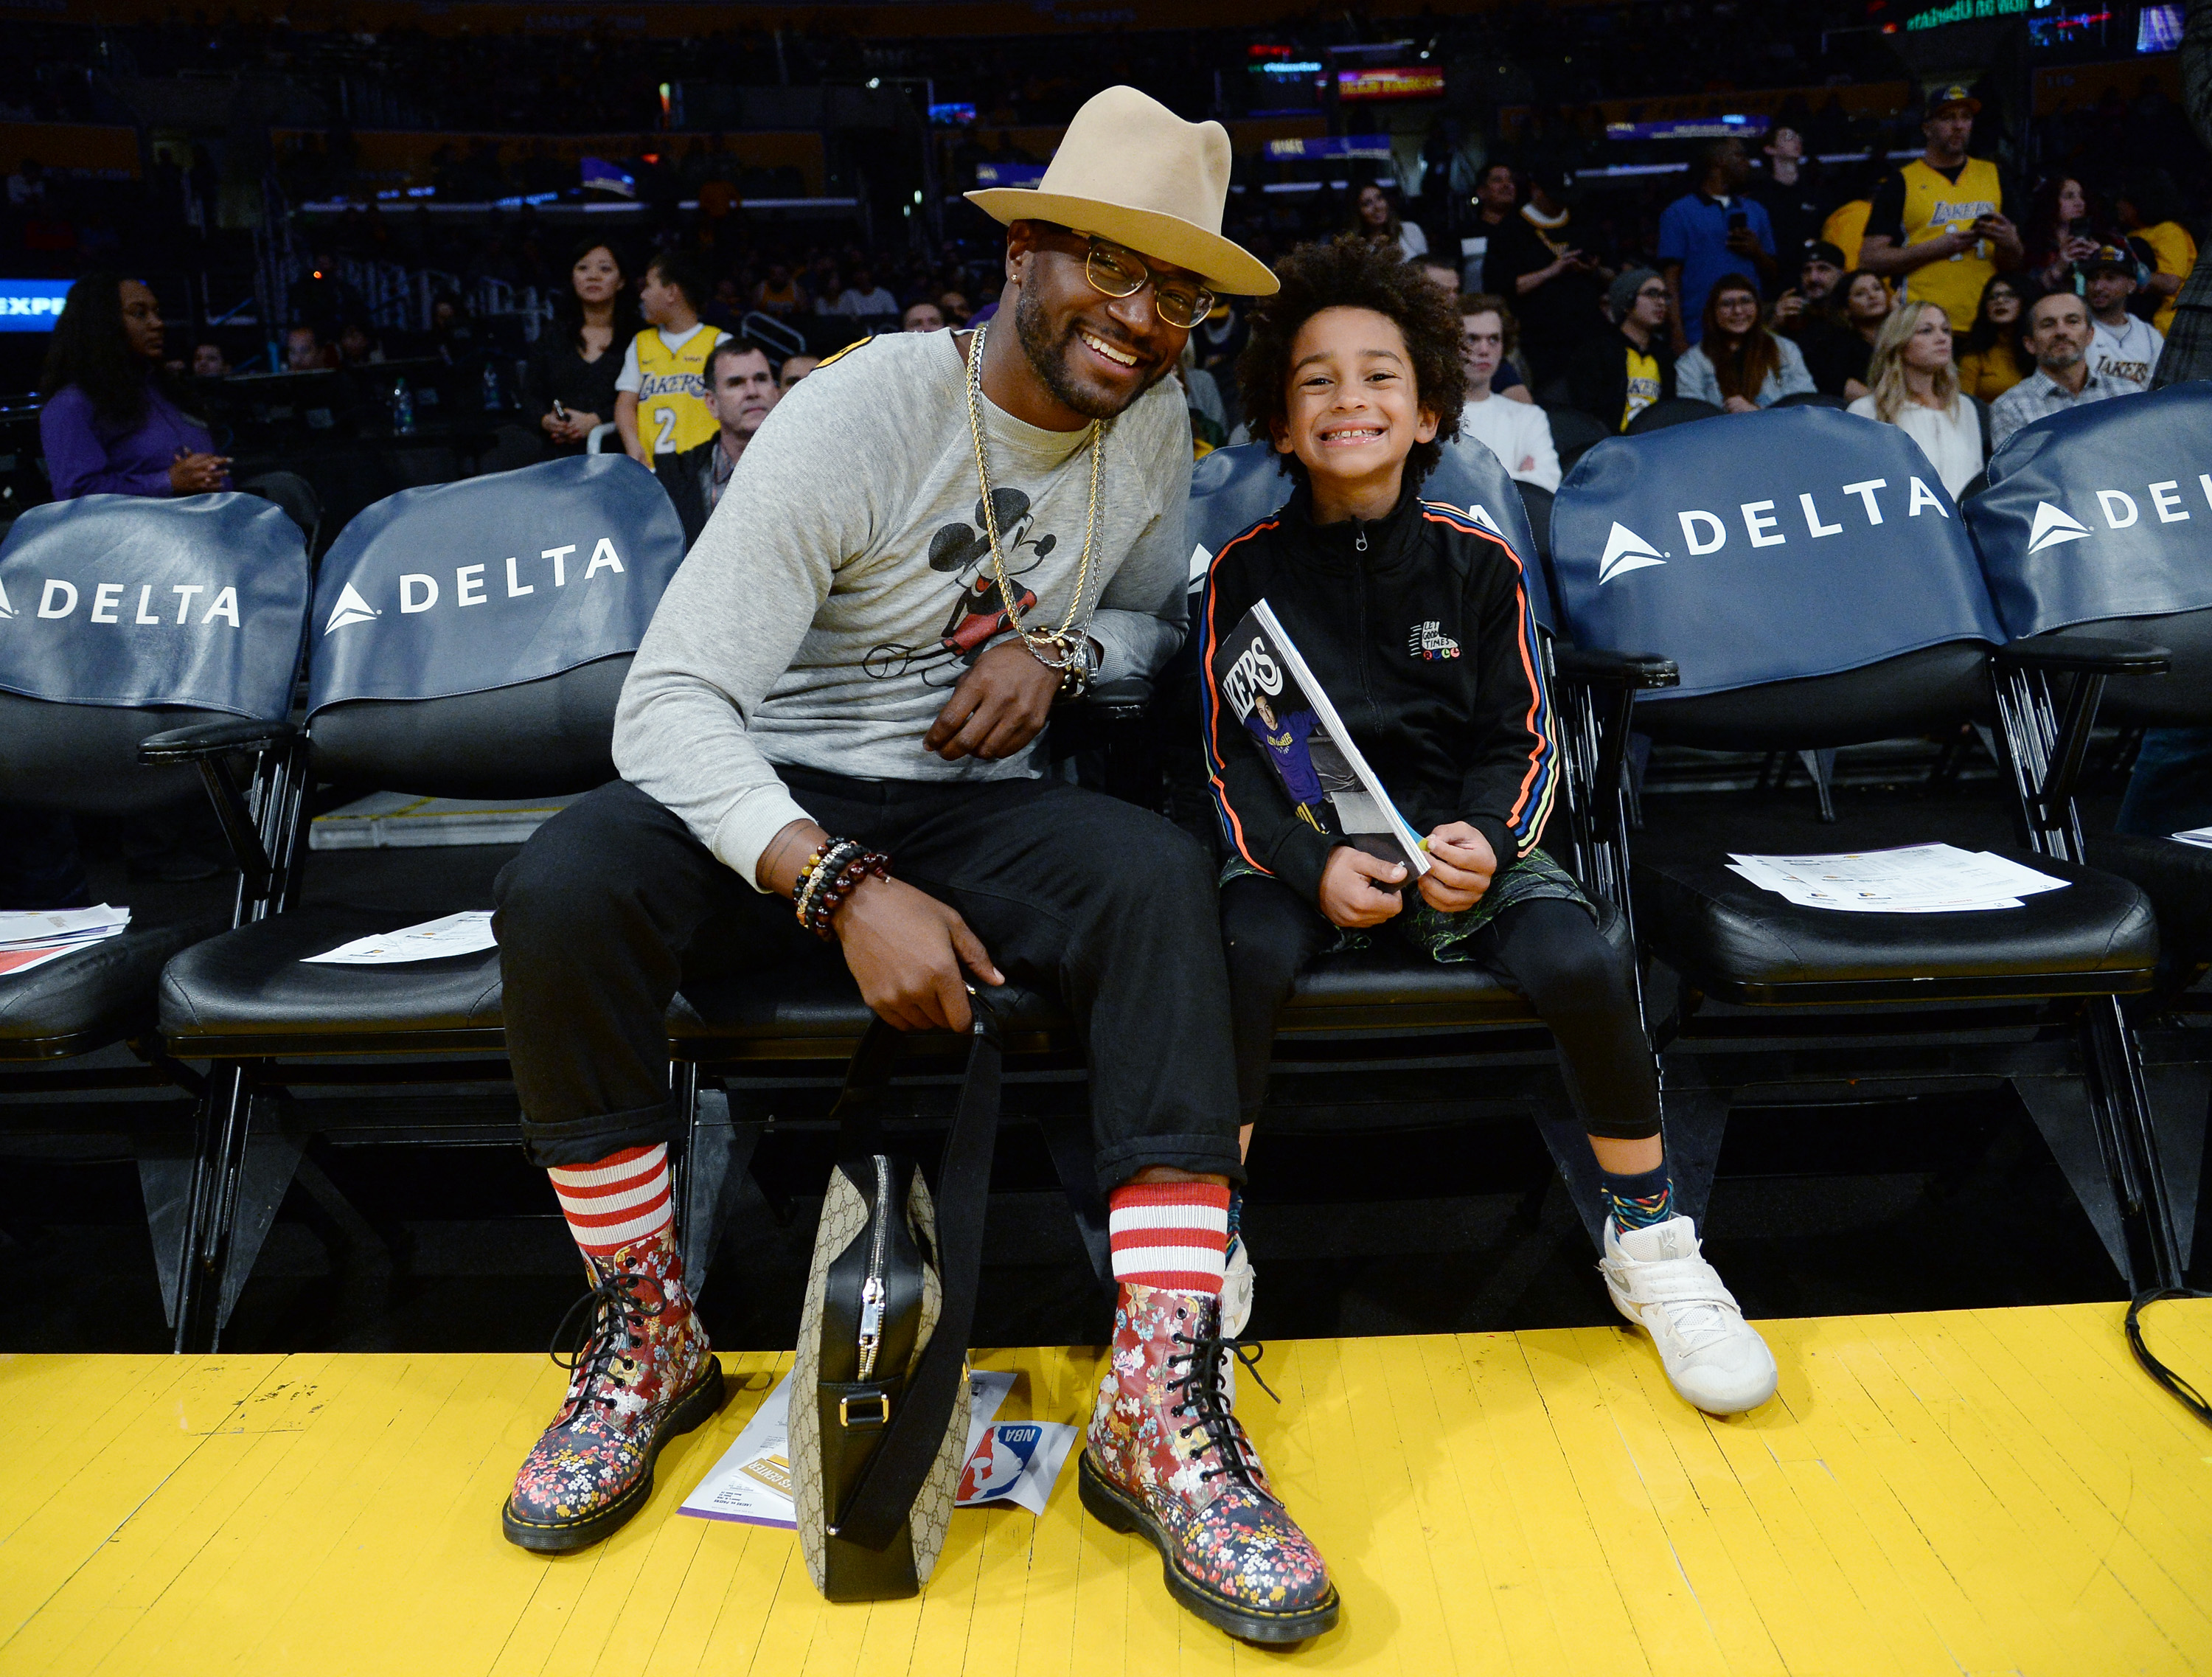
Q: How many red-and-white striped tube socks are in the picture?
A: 2